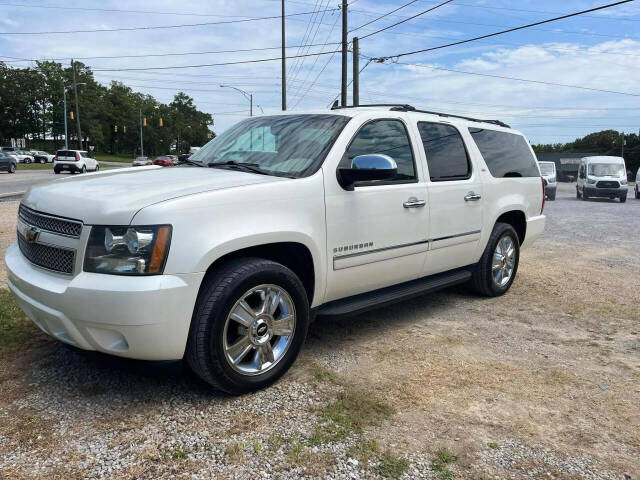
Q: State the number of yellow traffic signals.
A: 5